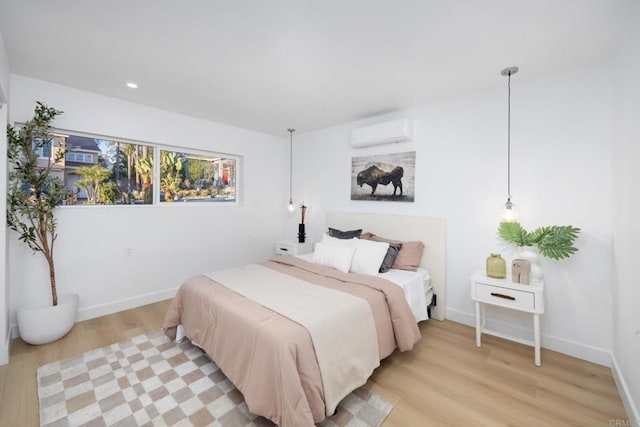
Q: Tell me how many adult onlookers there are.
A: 0